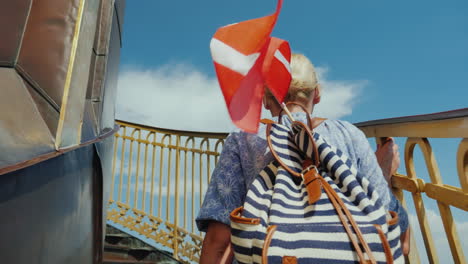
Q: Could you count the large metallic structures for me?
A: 1